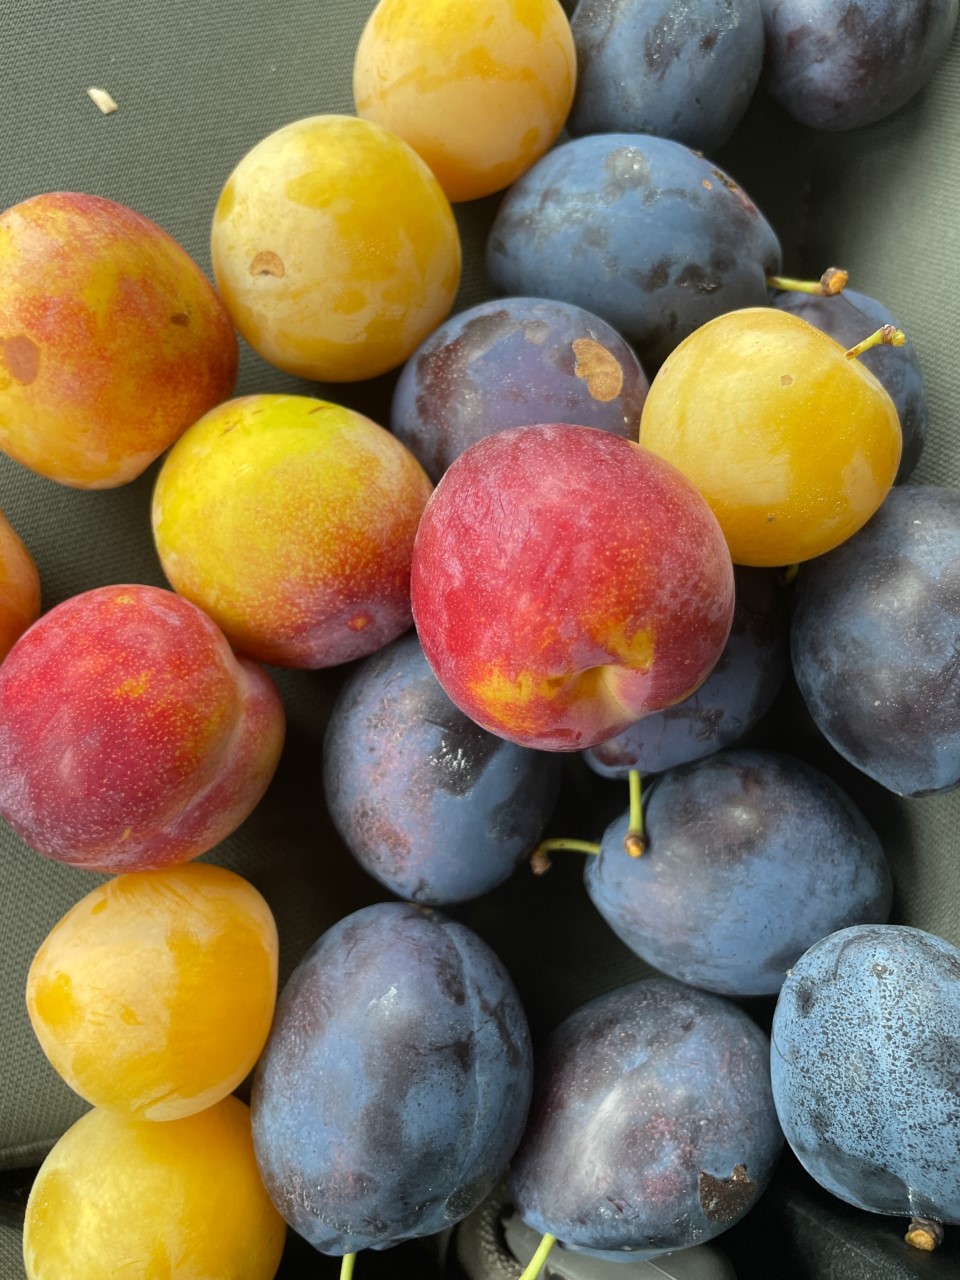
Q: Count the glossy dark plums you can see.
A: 12